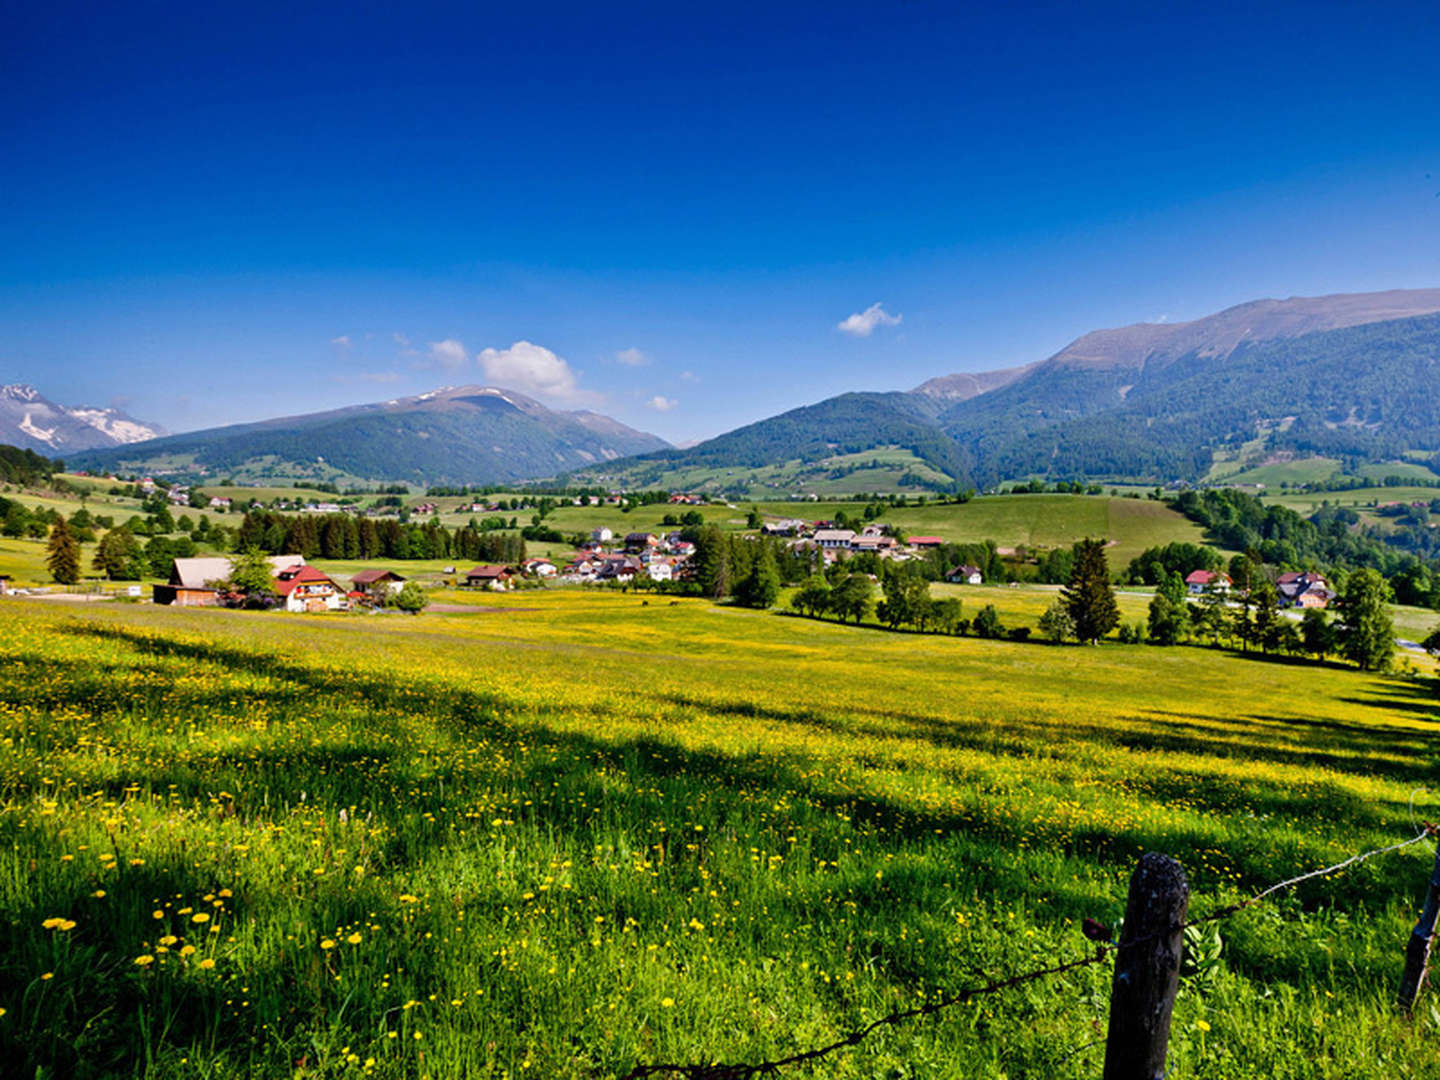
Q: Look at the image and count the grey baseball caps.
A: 0